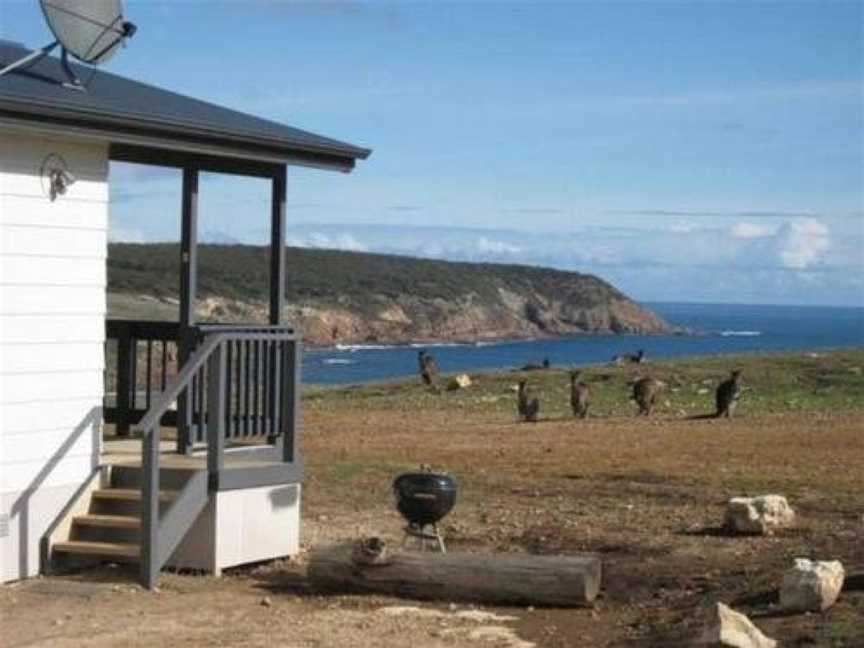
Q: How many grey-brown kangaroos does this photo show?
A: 7